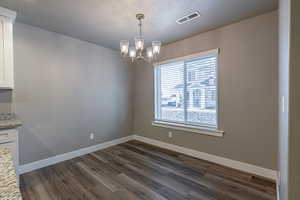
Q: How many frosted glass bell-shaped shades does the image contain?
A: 5